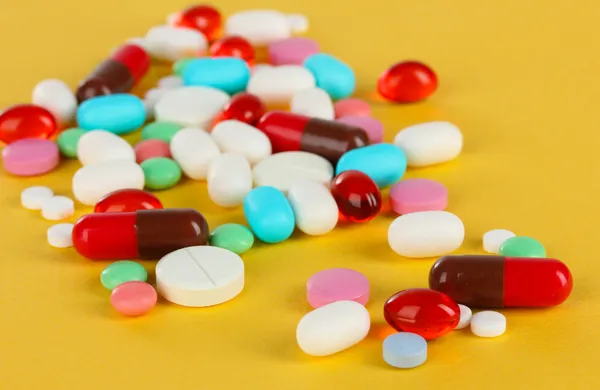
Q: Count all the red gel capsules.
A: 8